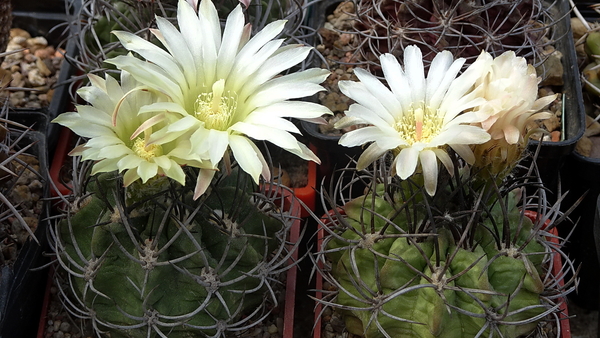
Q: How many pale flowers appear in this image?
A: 4